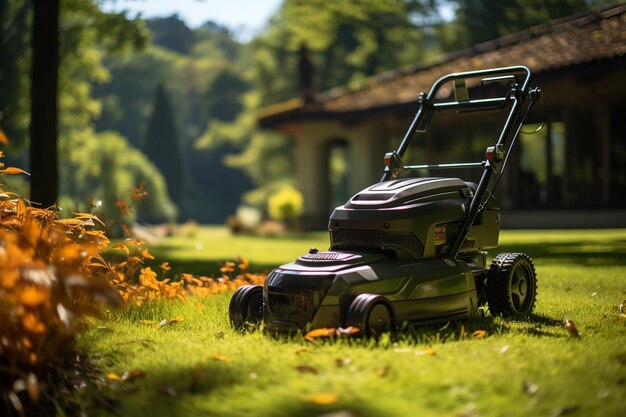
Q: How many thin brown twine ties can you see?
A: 0